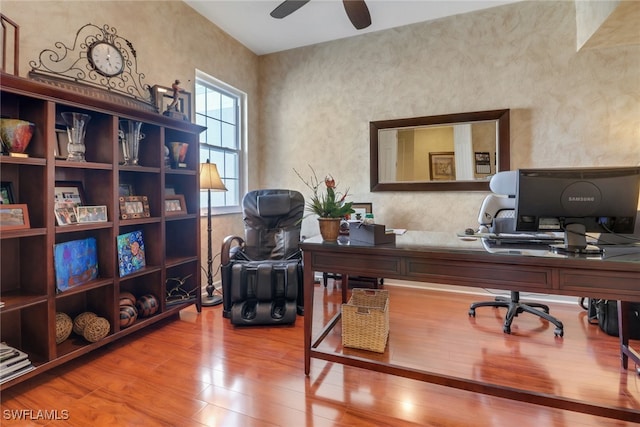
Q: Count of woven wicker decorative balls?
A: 3